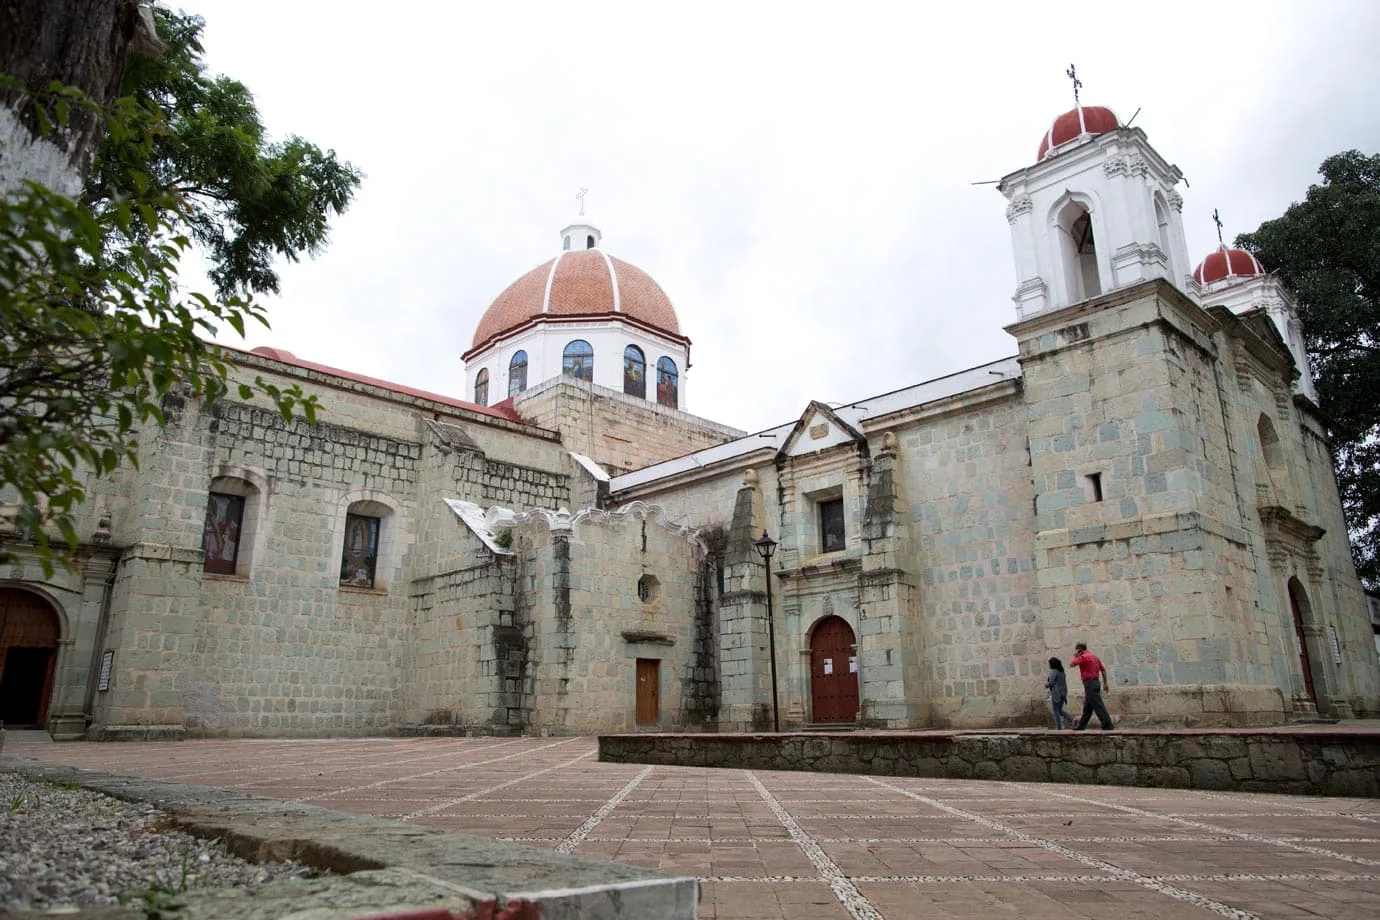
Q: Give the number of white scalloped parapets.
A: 1